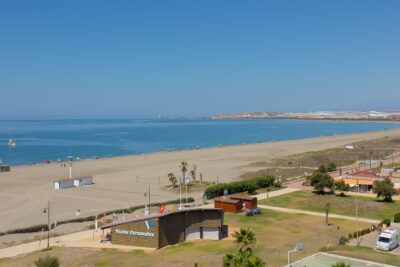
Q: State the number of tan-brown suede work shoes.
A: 0